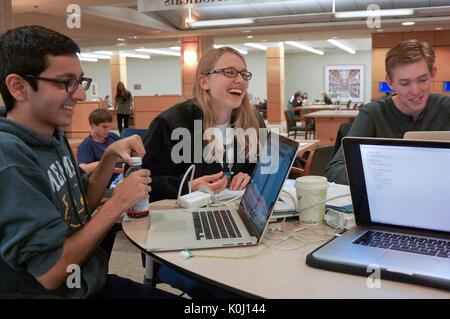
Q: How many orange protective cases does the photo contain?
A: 0